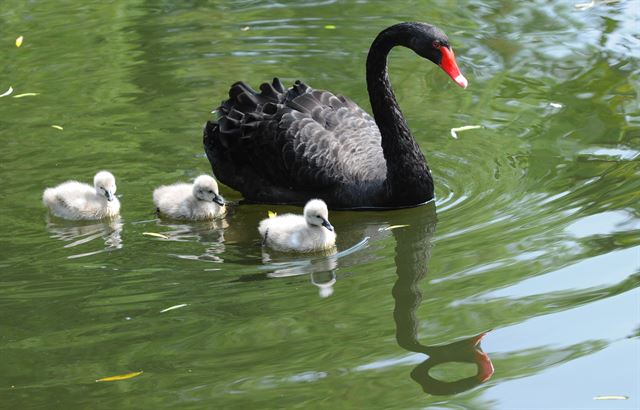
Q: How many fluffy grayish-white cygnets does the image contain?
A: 3